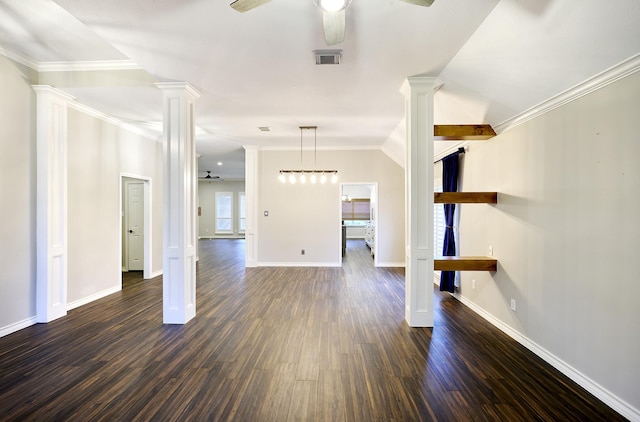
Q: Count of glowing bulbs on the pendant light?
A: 6